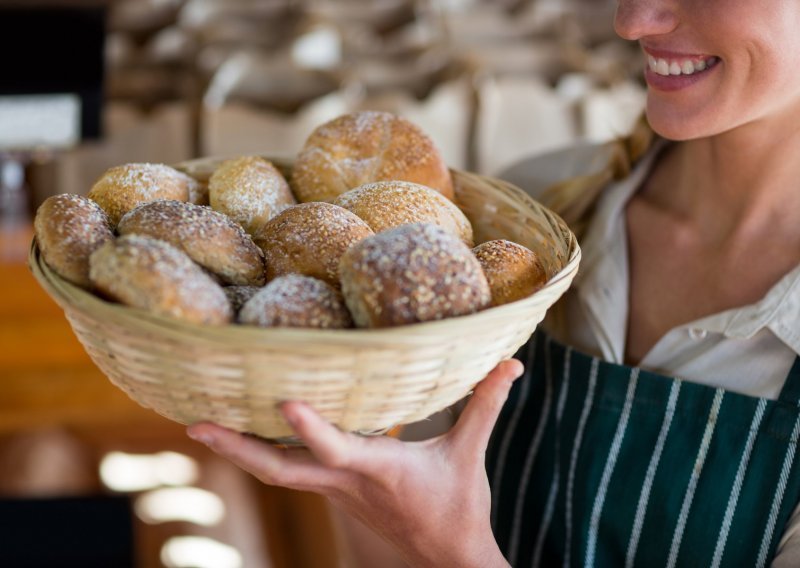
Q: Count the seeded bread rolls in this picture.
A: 12